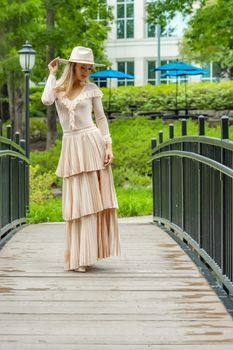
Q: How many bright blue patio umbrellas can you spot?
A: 3